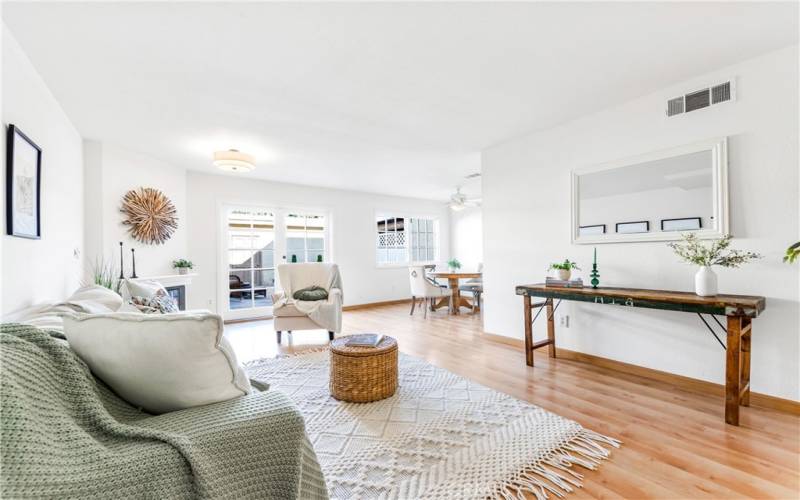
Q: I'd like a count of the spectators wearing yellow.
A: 0